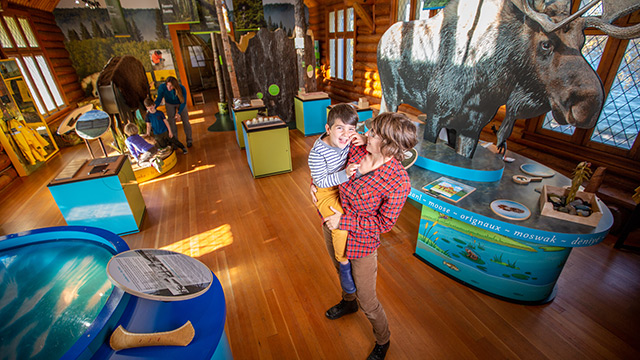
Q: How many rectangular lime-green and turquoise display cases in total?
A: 5